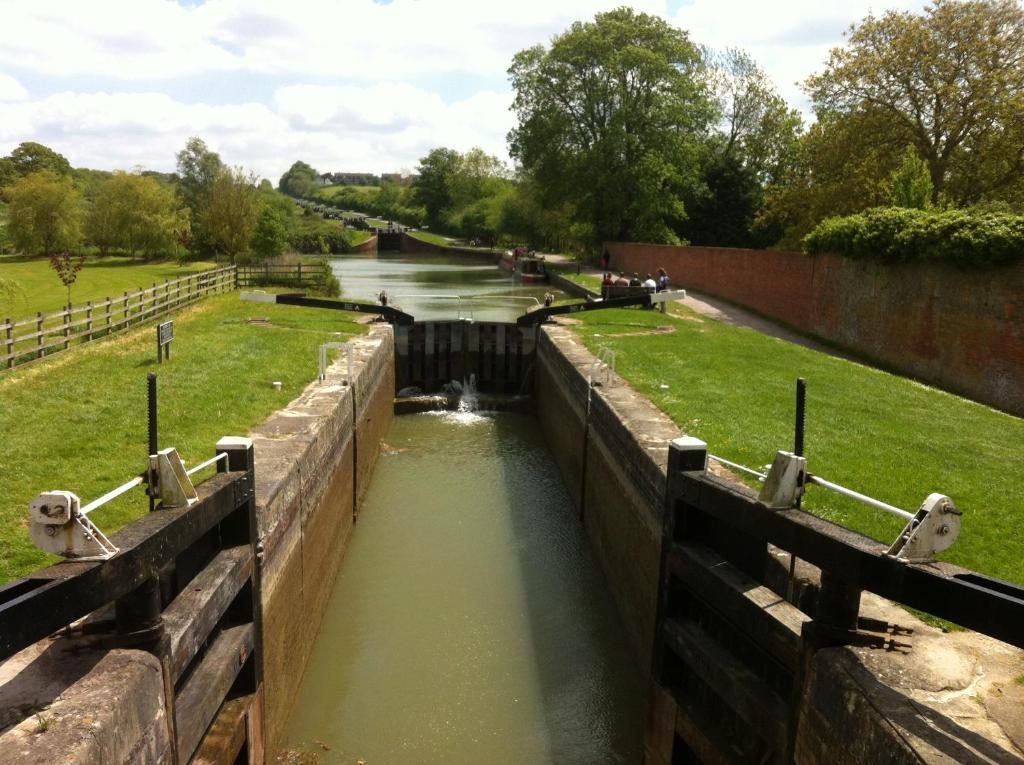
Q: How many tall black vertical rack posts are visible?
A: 2